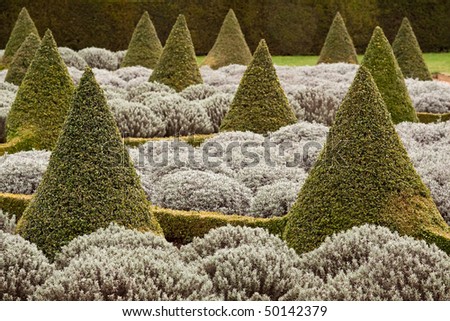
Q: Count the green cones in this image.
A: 12